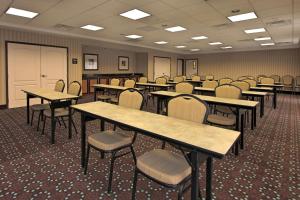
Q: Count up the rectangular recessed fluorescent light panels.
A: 15